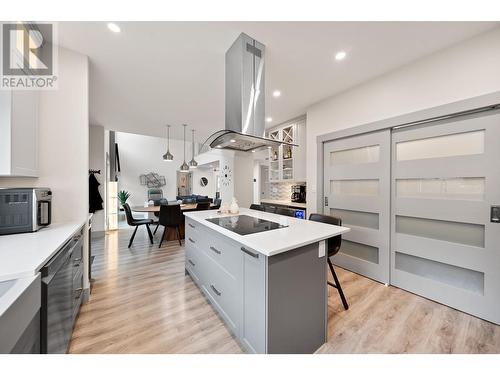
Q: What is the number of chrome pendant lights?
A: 3